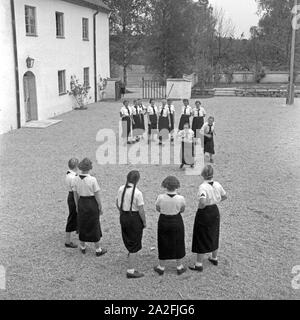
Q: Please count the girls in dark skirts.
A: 15